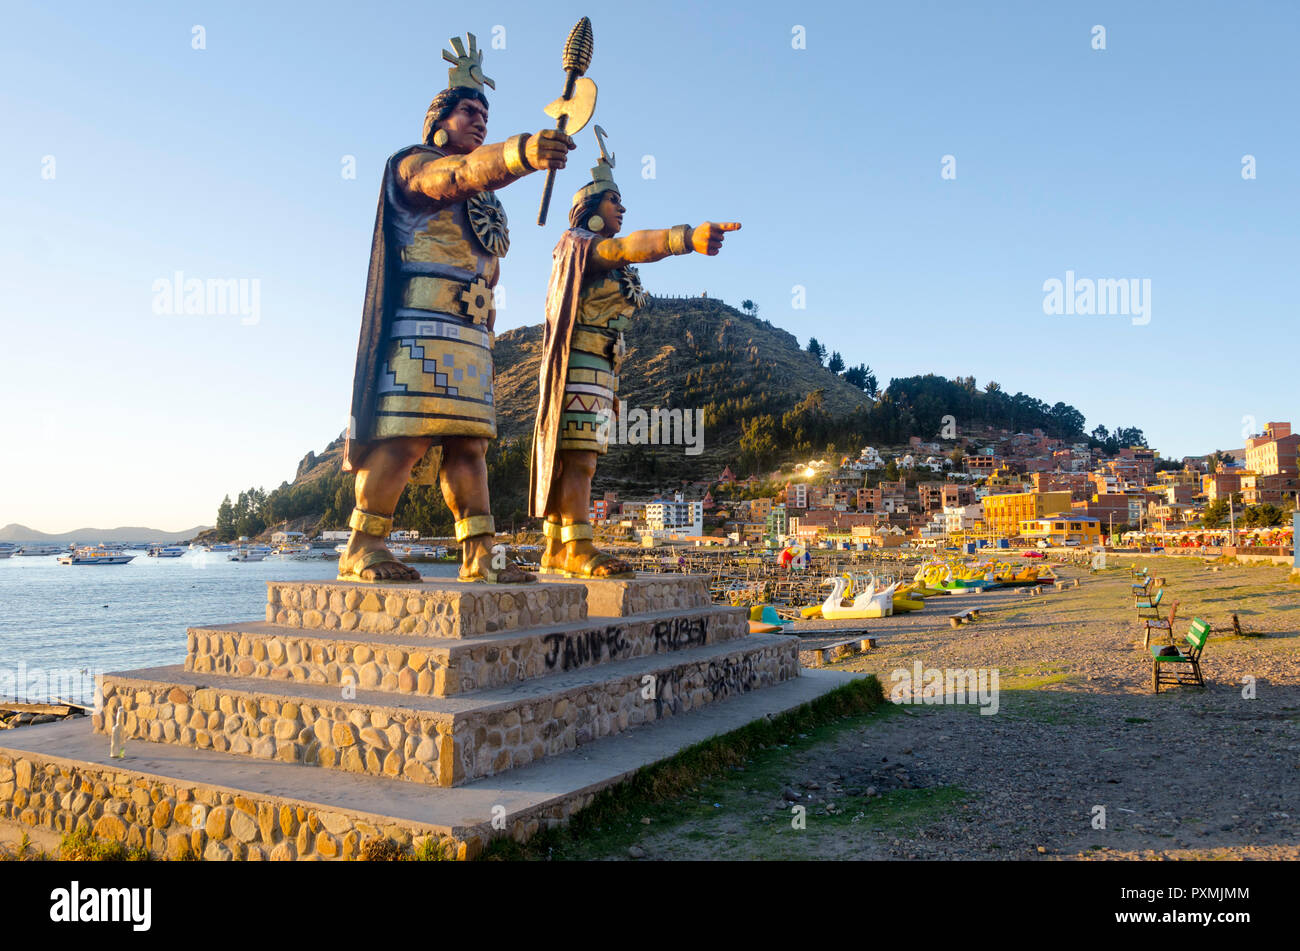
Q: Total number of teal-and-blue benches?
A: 3